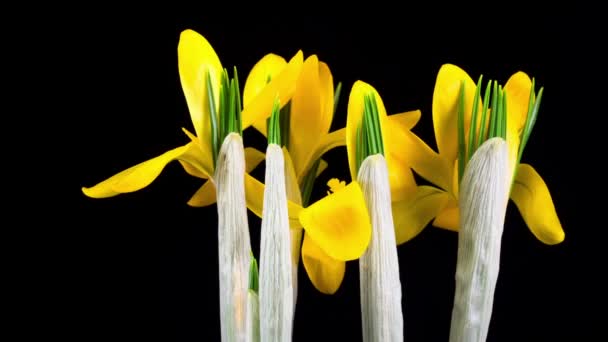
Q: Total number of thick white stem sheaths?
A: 4